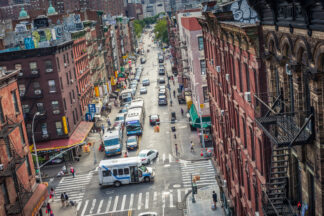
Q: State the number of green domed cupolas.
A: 2